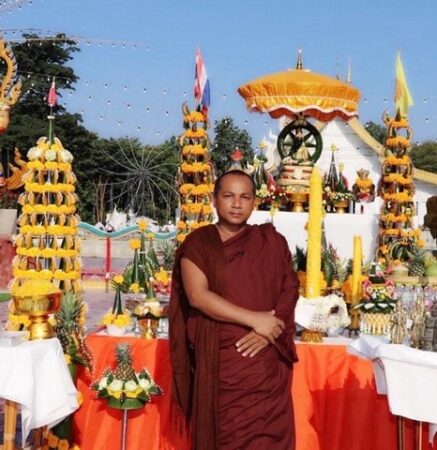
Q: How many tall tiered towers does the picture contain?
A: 3